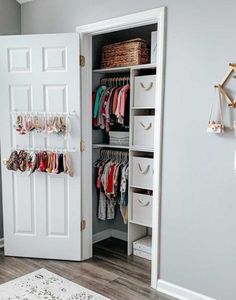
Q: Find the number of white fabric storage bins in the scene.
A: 4